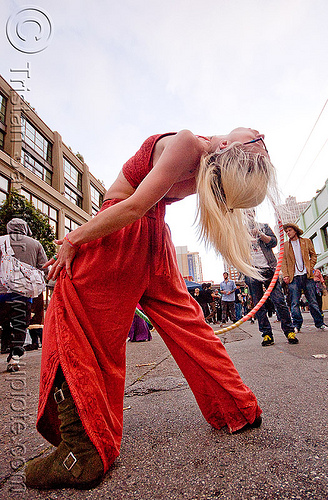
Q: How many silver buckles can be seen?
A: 2